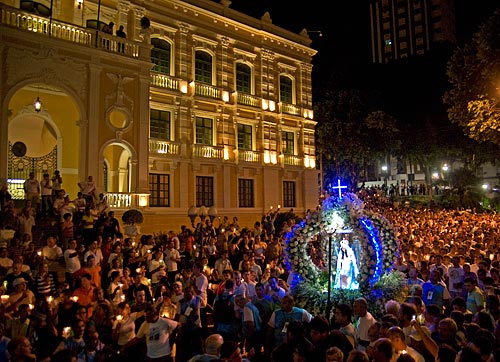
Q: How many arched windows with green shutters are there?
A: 4